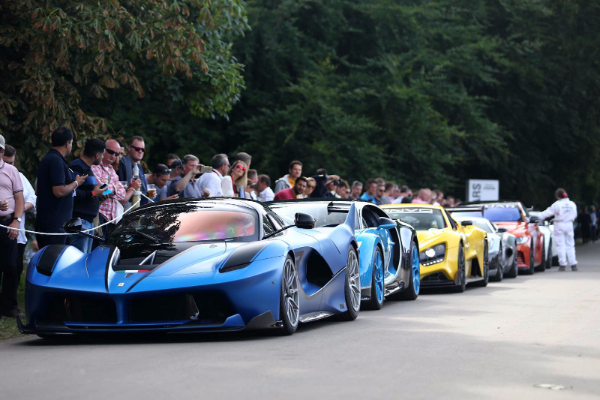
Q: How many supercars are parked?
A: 6